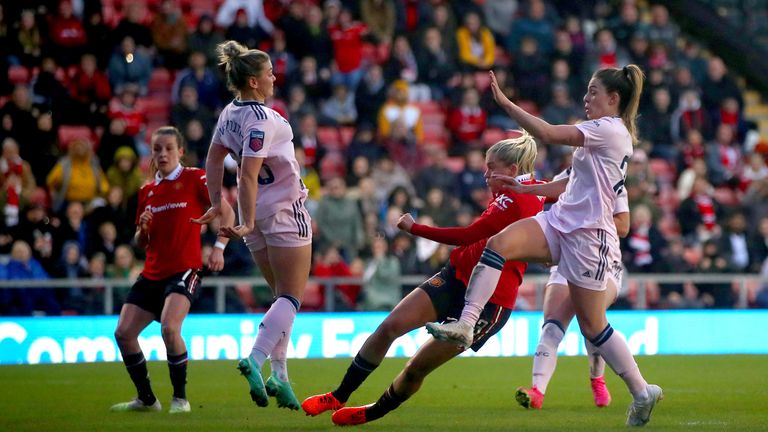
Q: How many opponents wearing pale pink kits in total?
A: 3